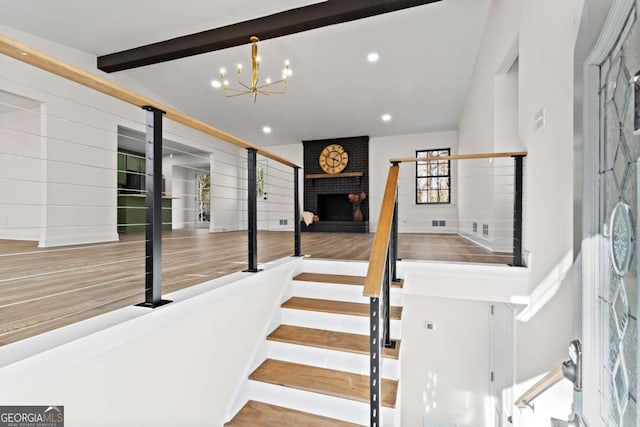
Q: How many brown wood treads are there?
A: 5